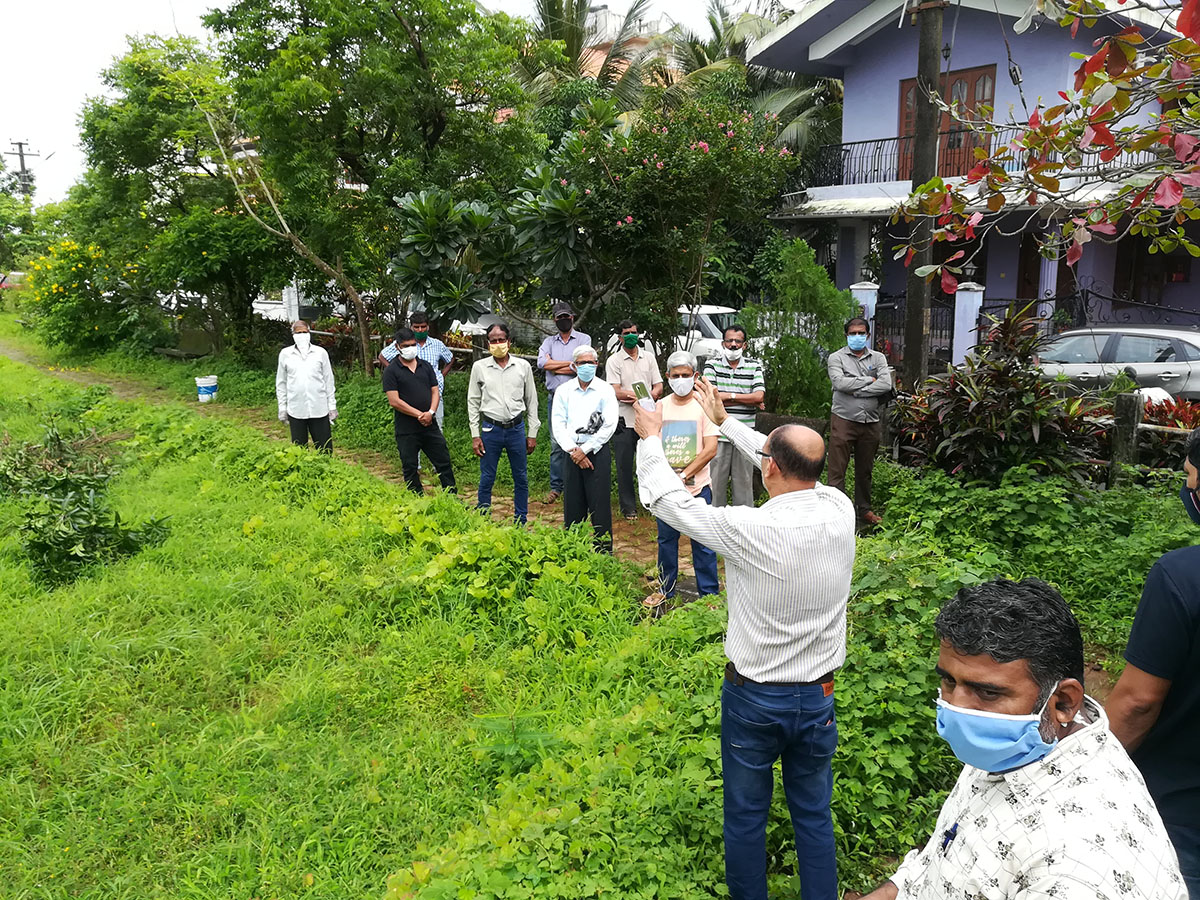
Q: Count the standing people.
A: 13